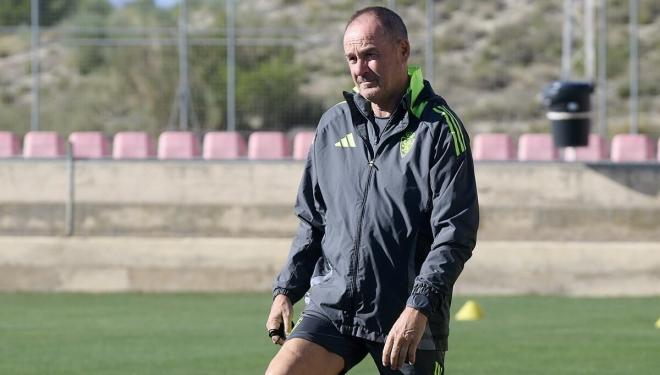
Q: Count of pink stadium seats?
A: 12